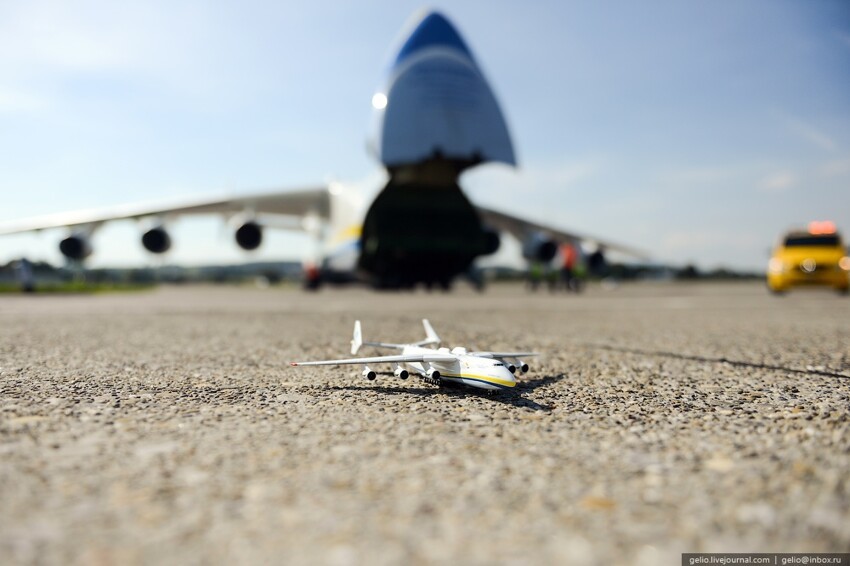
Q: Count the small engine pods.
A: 5